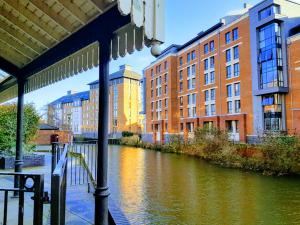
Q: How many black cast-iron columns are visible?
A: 2